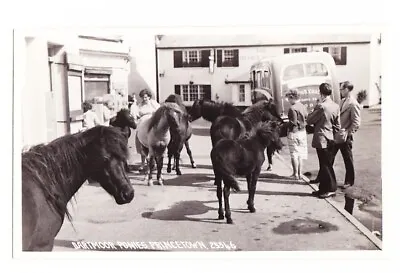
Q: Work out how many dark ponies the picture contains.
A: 6